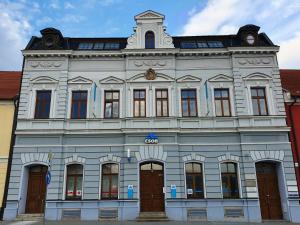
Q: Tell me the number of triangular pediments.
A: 5